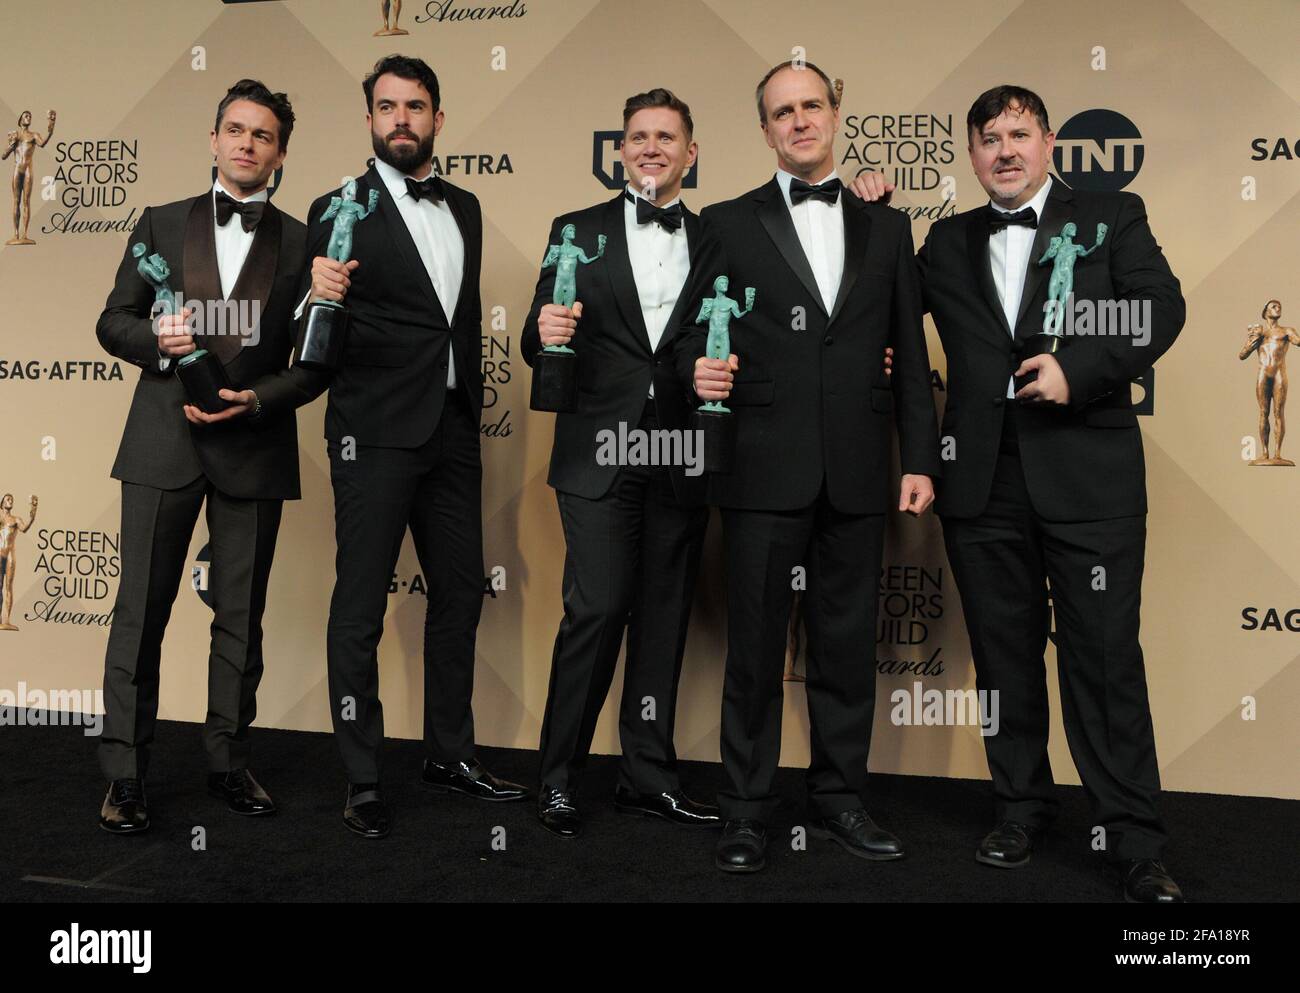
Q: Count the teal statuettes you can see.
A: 5